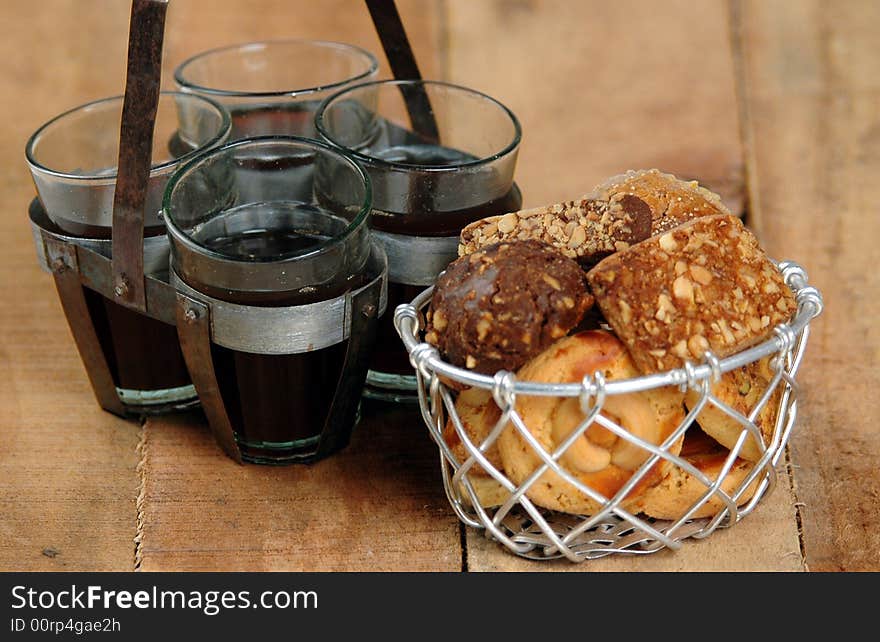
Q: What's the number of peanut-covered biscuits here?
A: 2